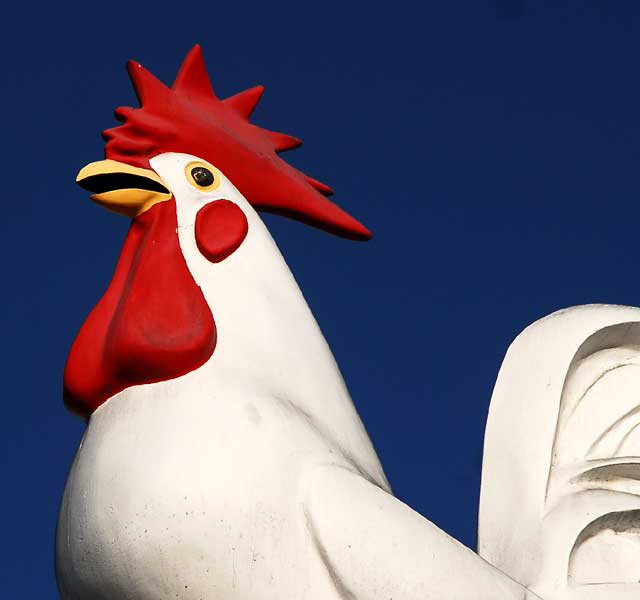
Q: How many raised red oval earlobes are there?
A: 1